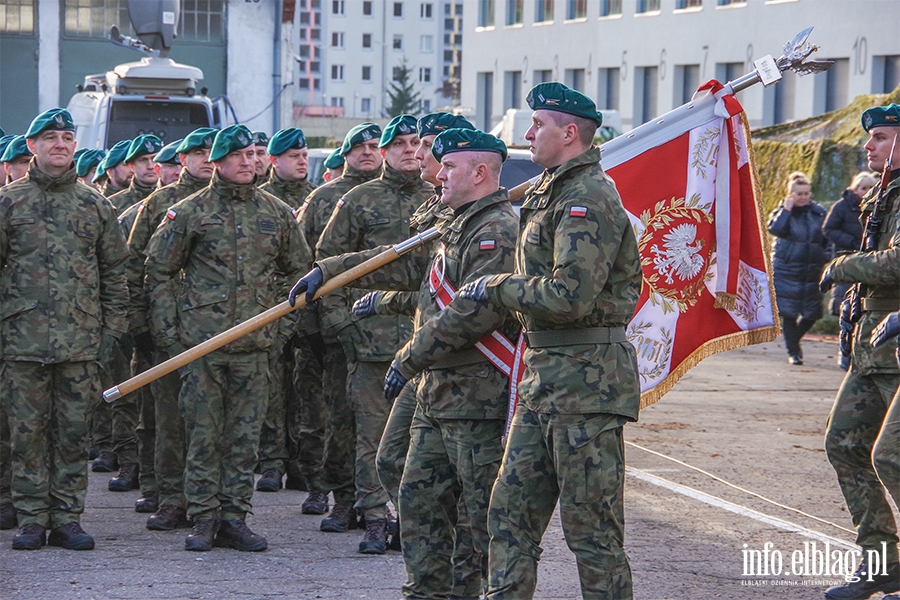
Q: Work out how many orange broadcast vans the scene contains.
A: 0